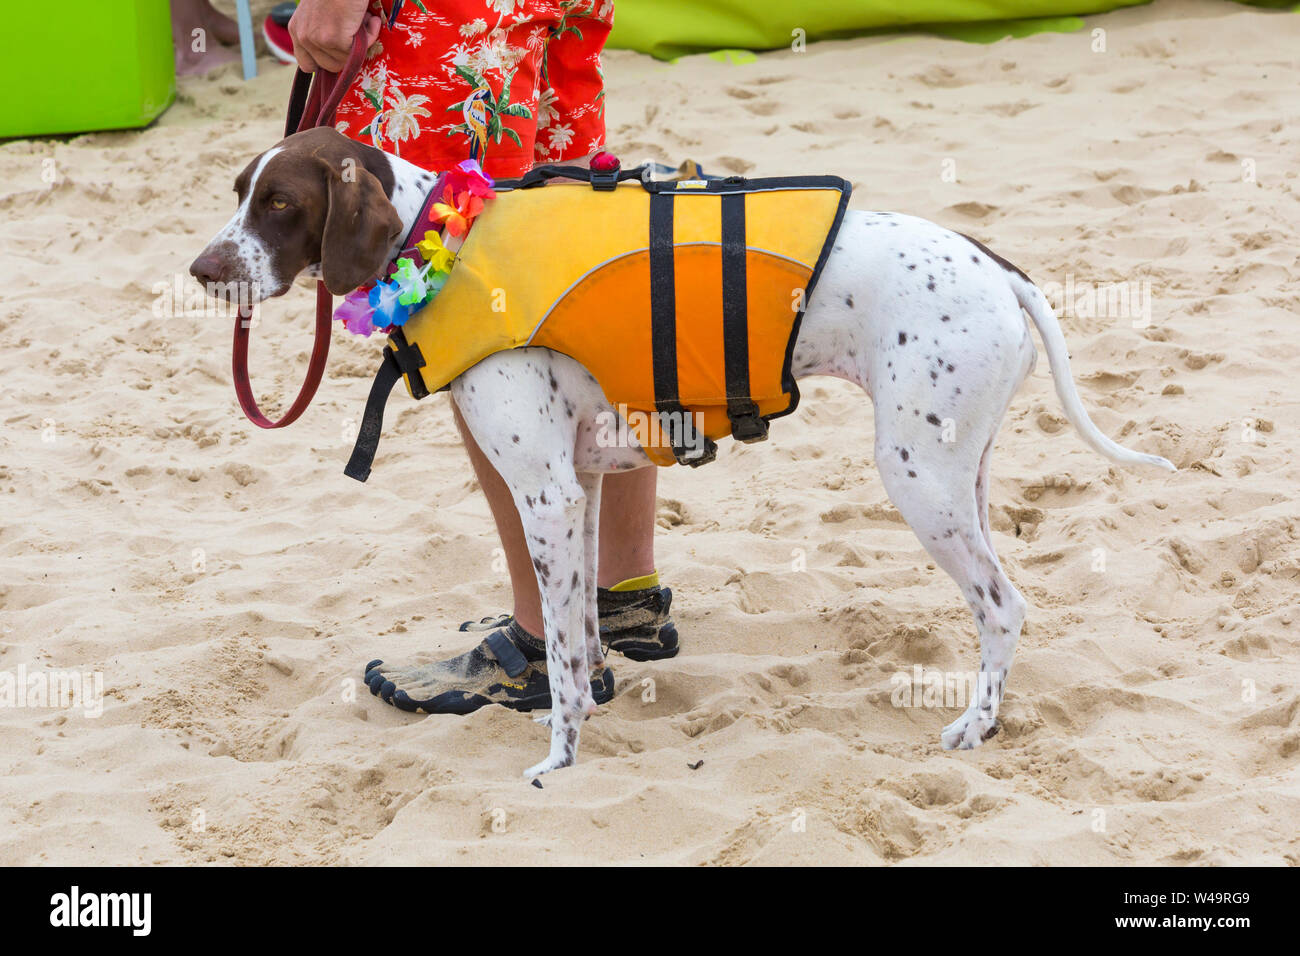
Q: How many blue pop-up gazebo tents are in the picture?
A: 0